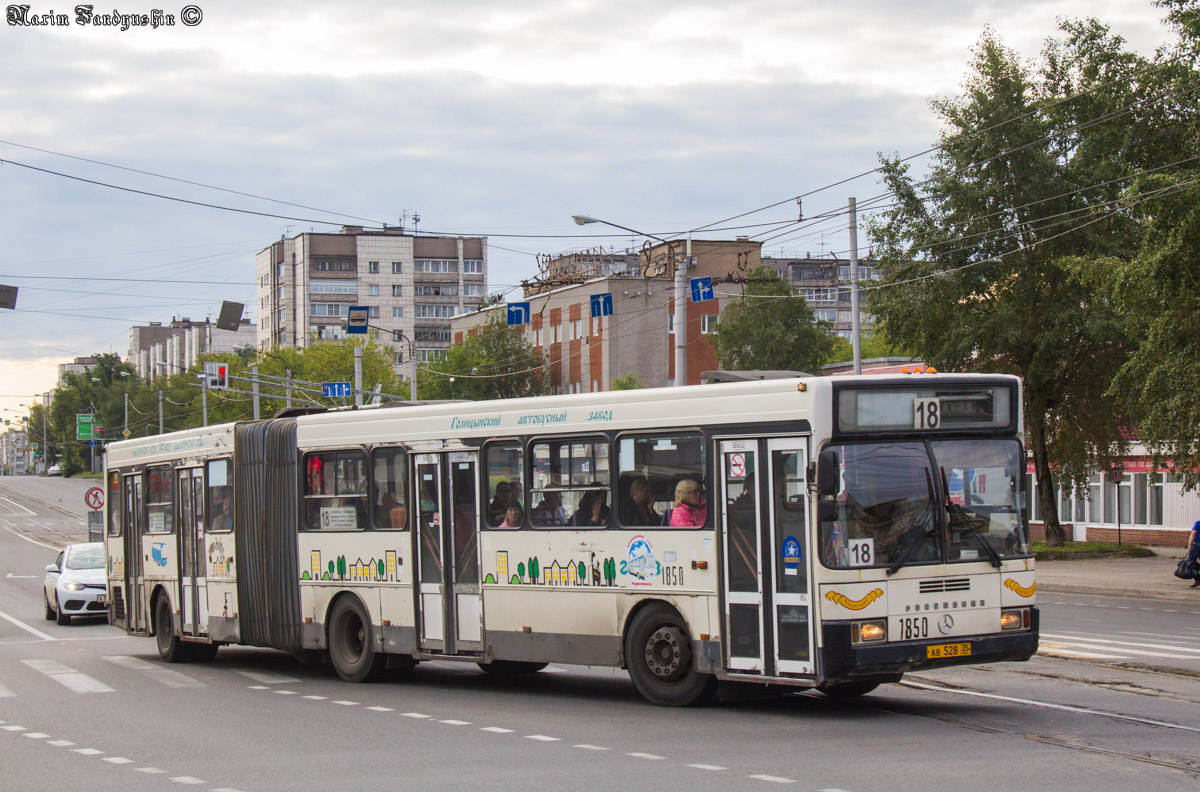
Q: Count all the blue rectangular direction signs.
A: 4